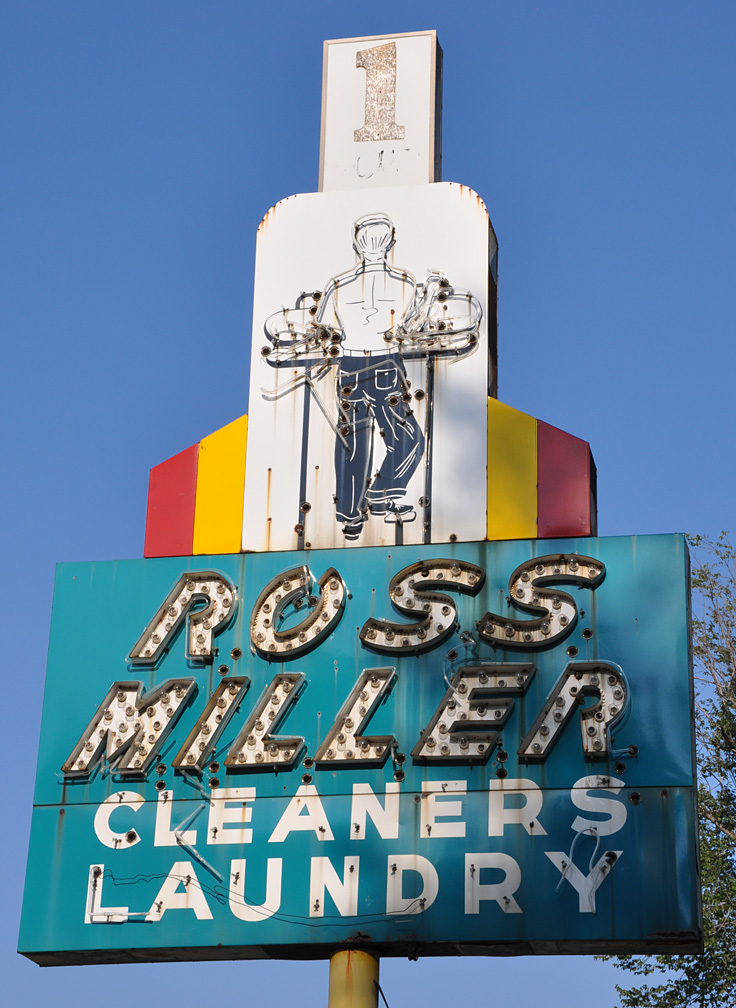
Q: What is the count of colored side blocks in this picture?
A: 4